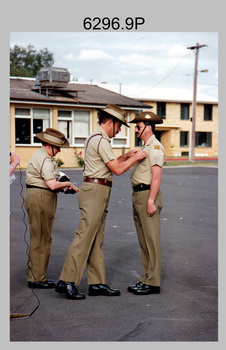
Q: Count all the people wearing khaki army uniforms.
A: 3